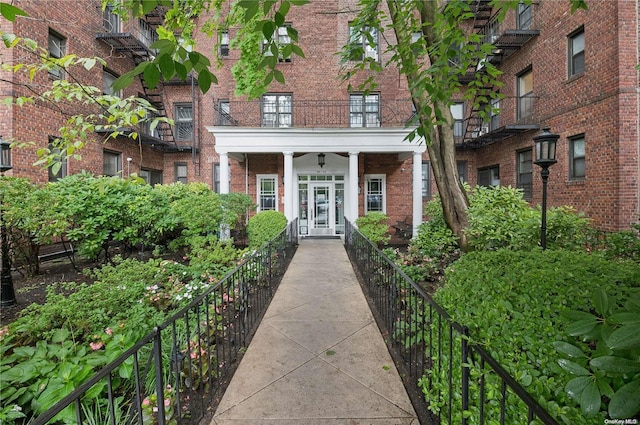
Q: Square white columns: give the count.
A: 4